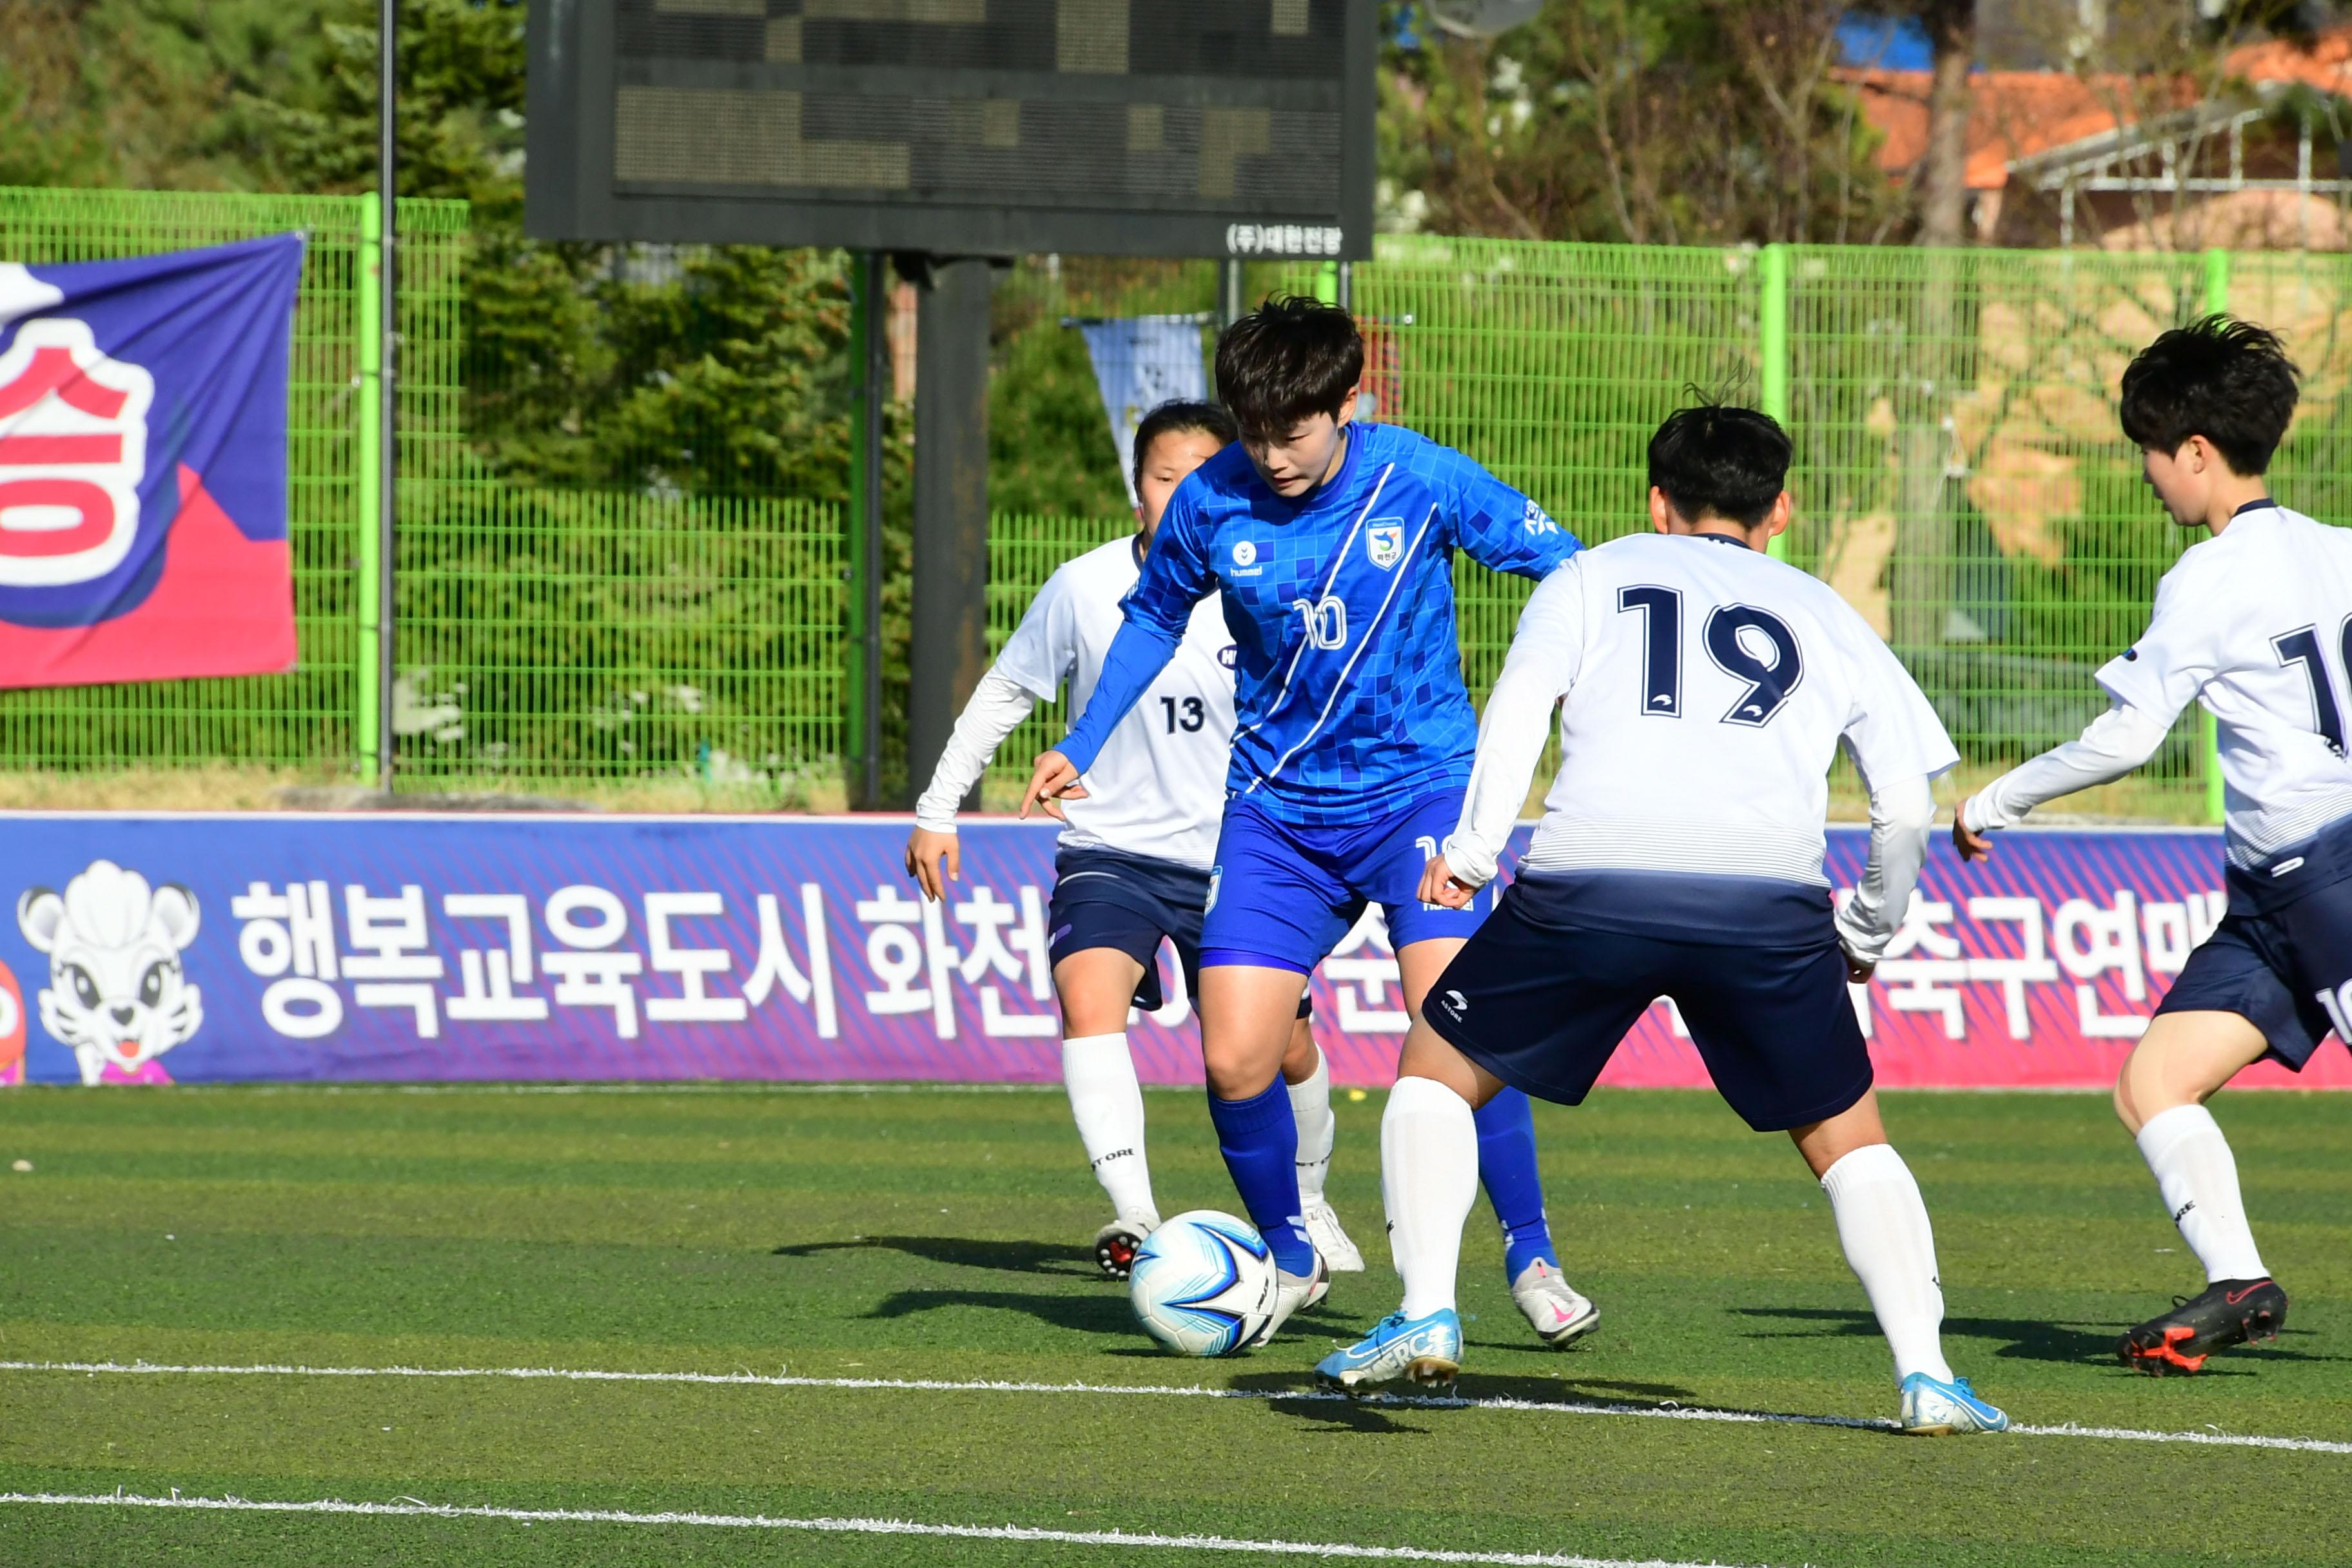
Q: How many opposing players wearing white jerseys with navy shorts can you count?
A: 3